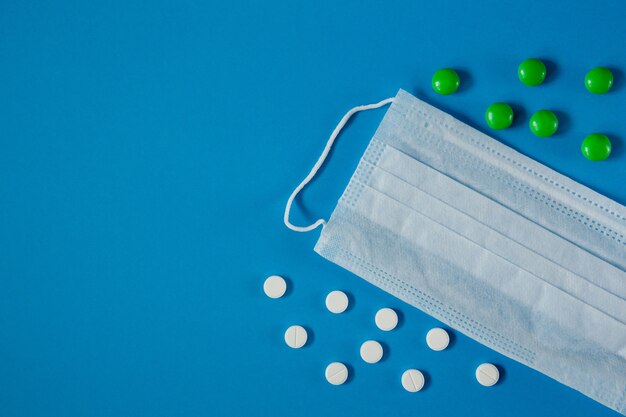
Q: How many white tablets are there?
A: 9